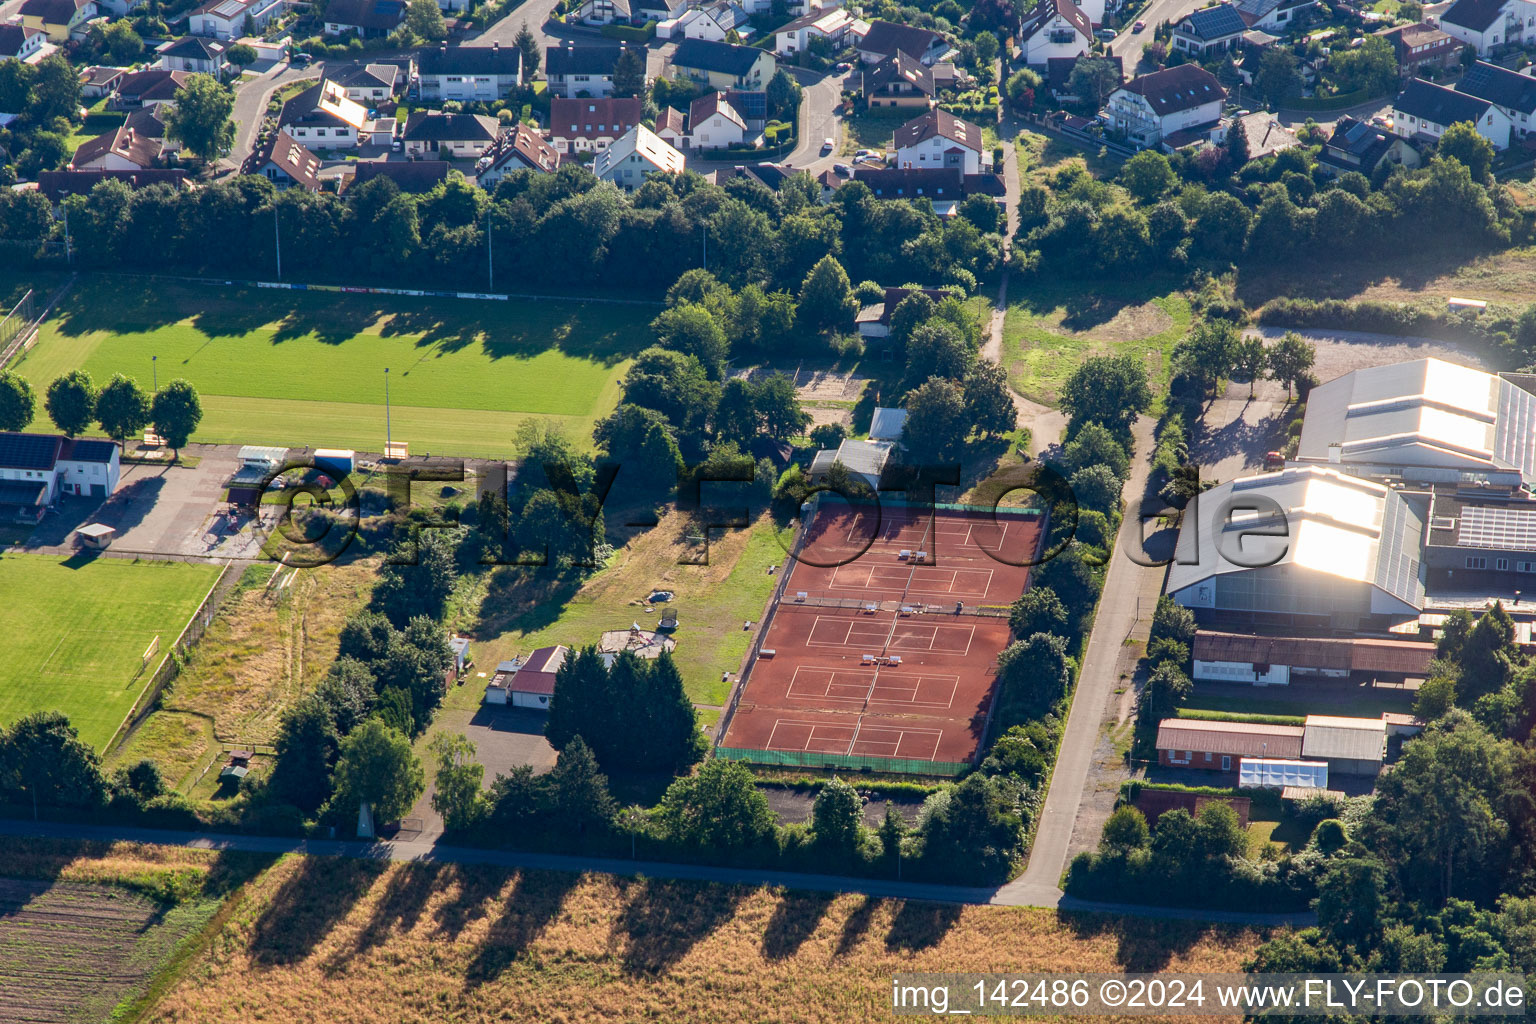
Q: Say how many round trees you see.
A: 4